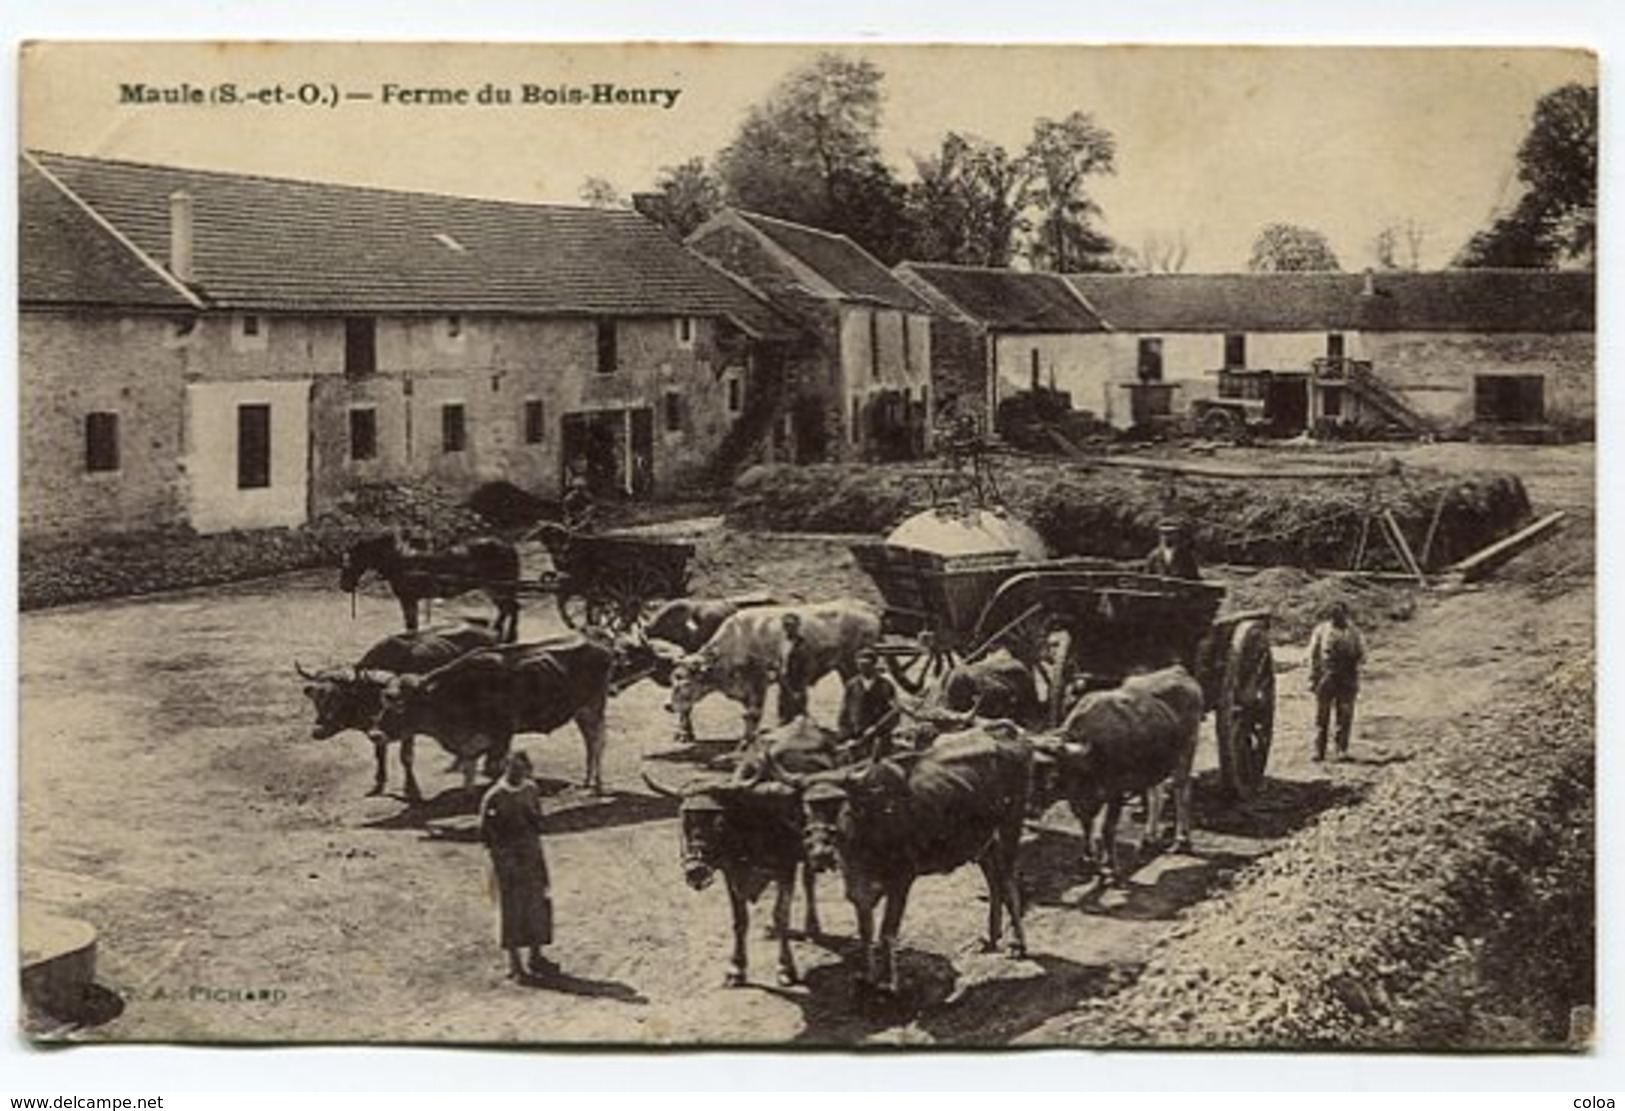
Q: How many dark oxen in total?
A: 7